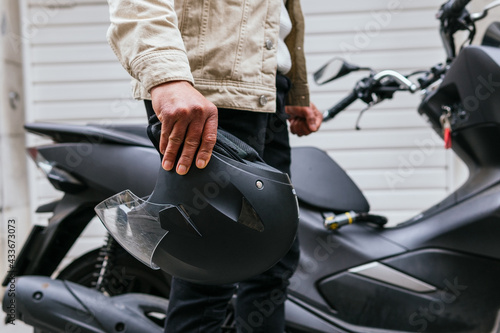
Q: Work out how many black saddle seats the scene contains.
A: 1